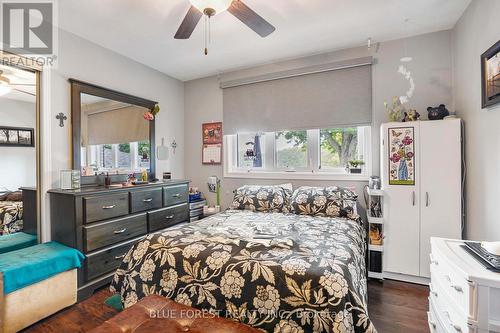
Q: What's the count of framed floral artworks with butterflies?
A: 1